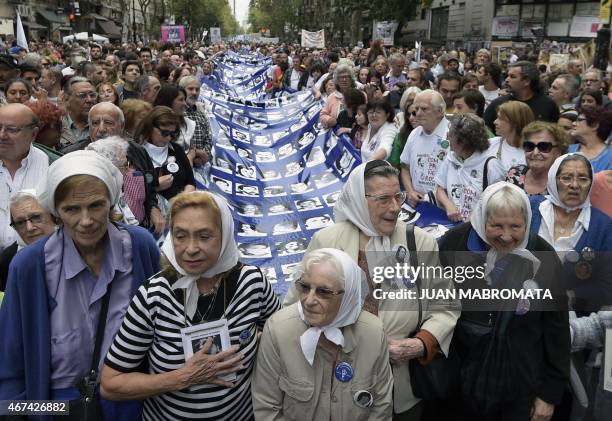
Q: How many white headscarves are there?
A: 7